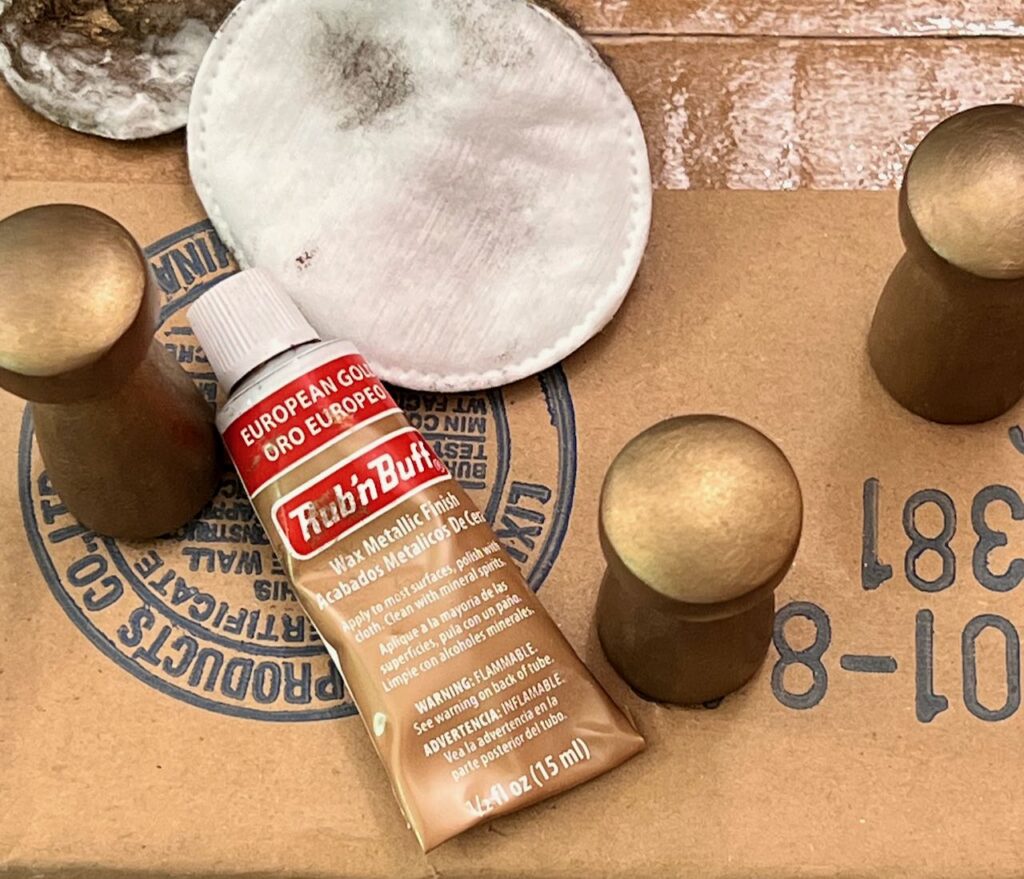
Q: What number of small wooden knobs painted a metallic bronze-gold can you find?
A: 3